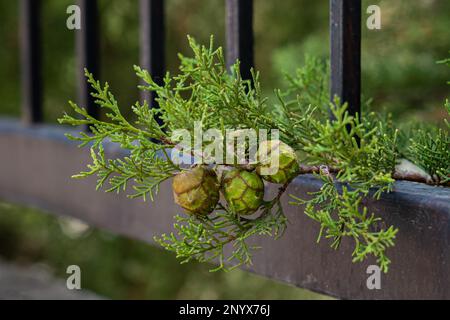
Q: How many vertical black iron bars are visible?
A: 5